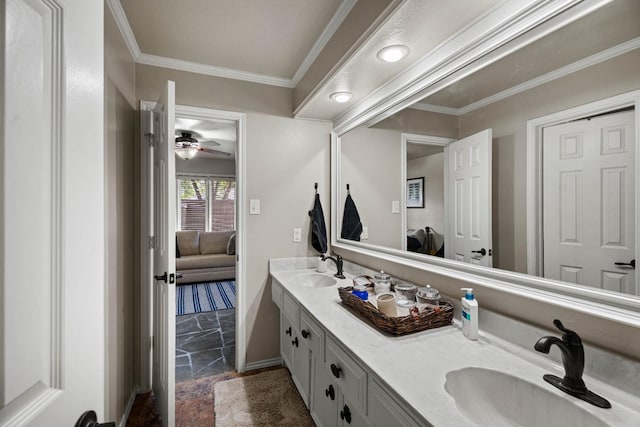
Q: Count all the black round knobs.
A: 6